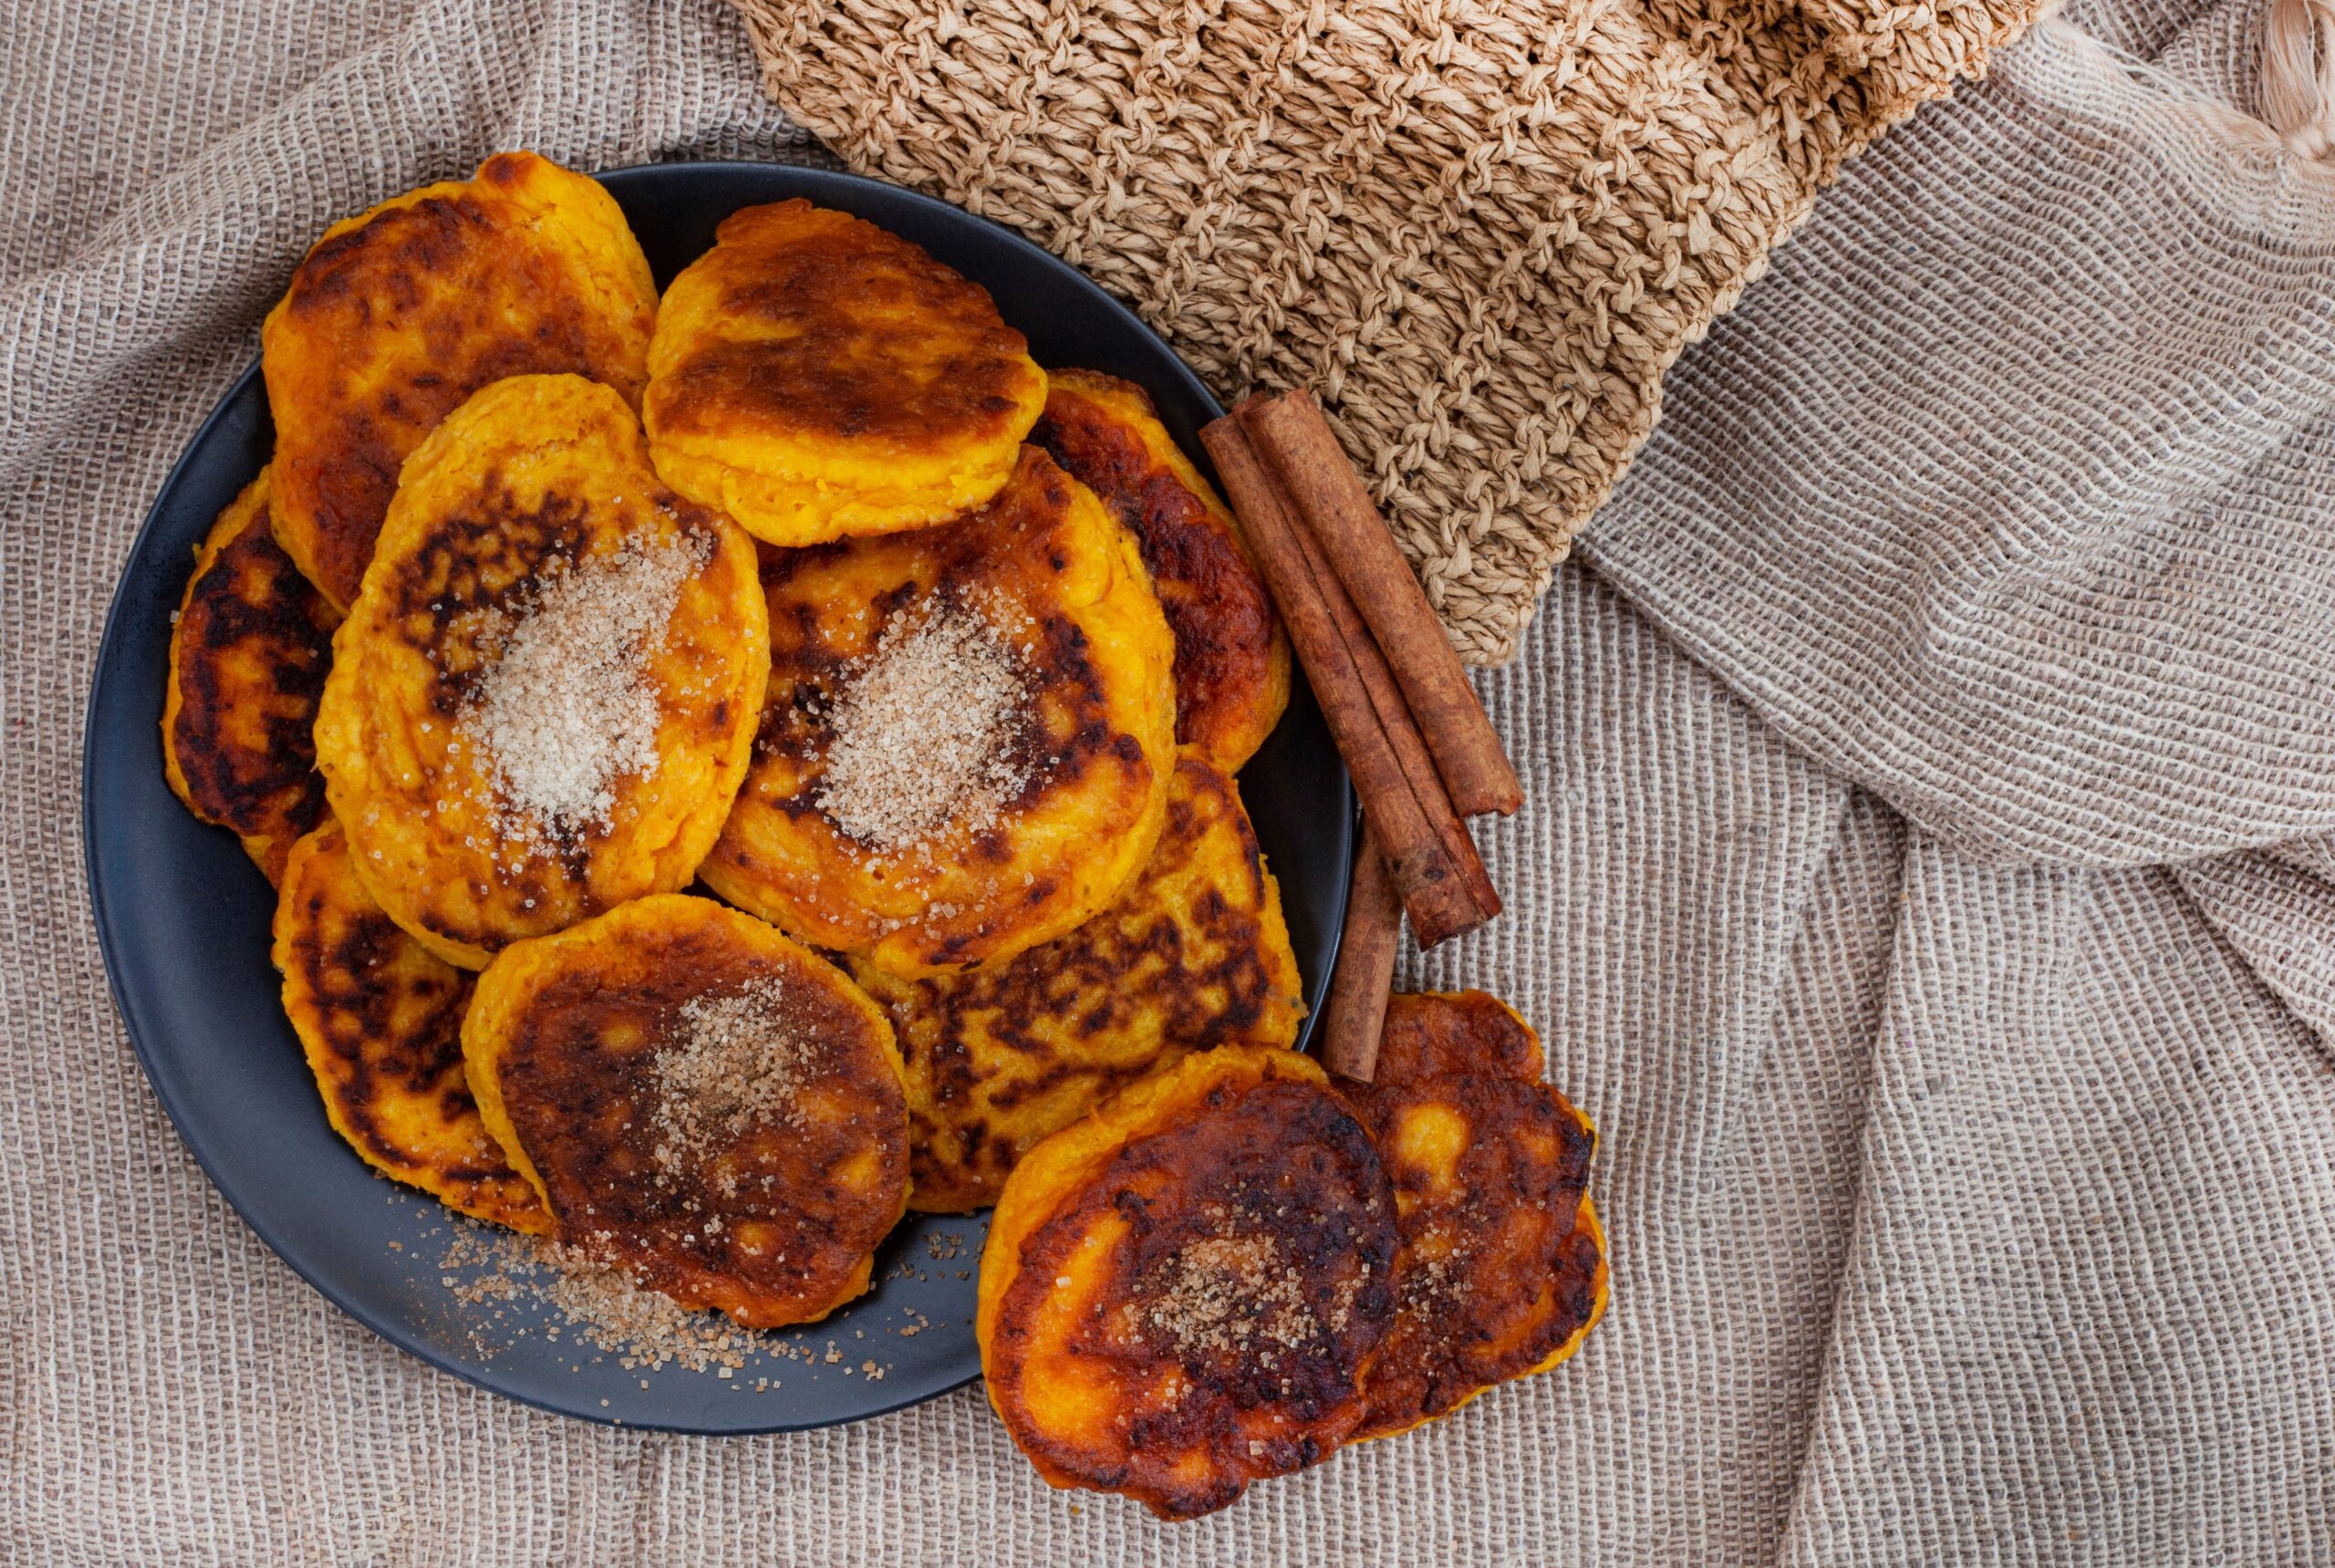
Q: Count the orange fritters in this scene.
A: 11